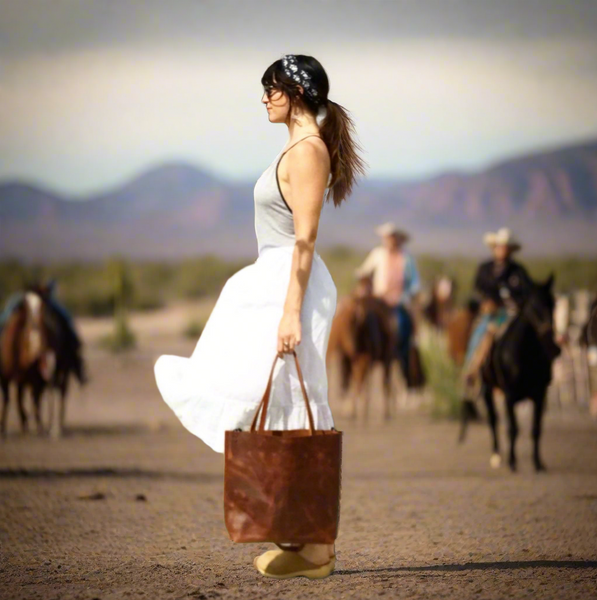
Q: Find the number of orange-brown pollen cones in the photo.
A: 0